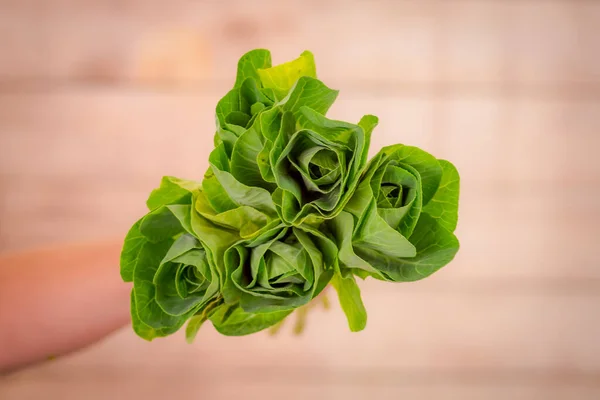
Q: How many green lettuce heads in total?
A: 5